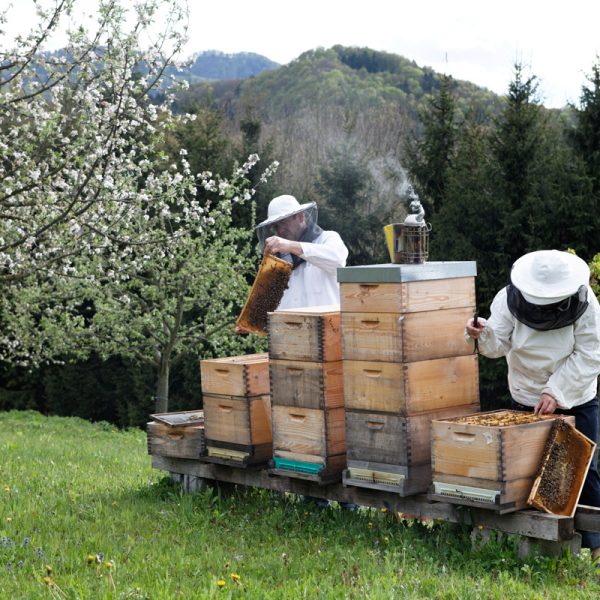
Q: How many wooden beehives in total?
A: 5